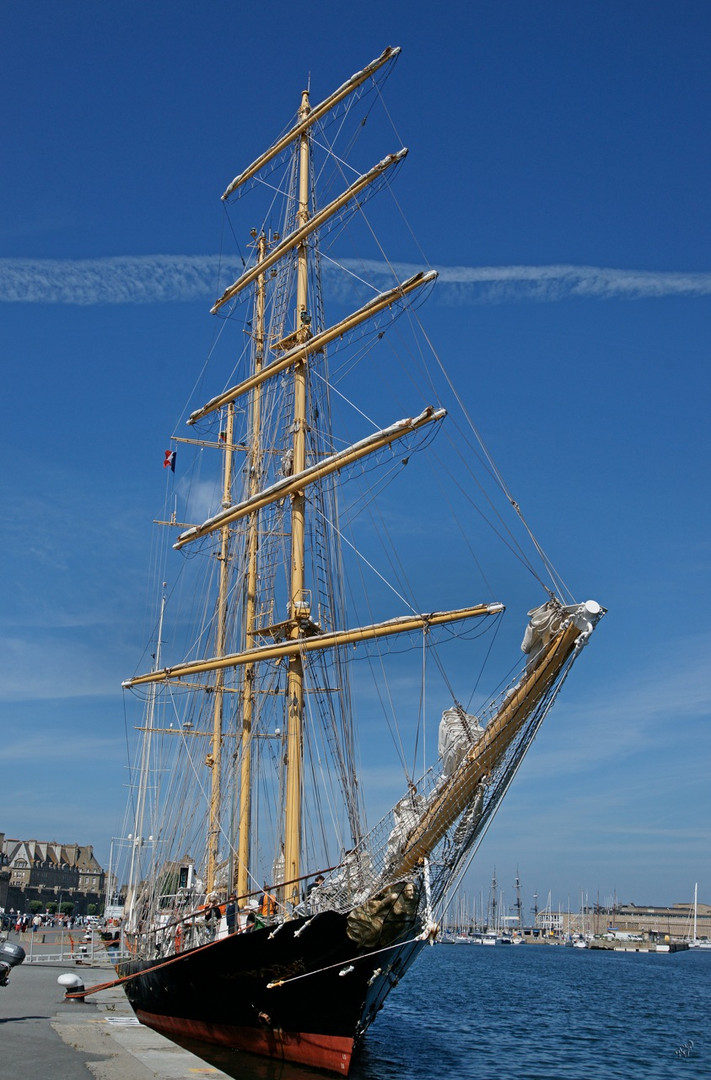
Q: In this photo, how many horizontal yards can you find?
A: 5